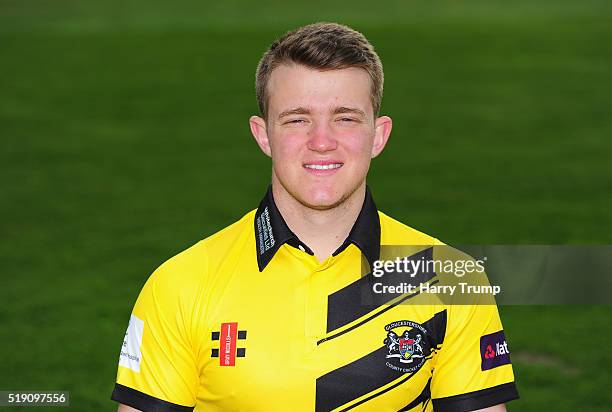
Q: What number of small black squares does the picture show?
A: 4